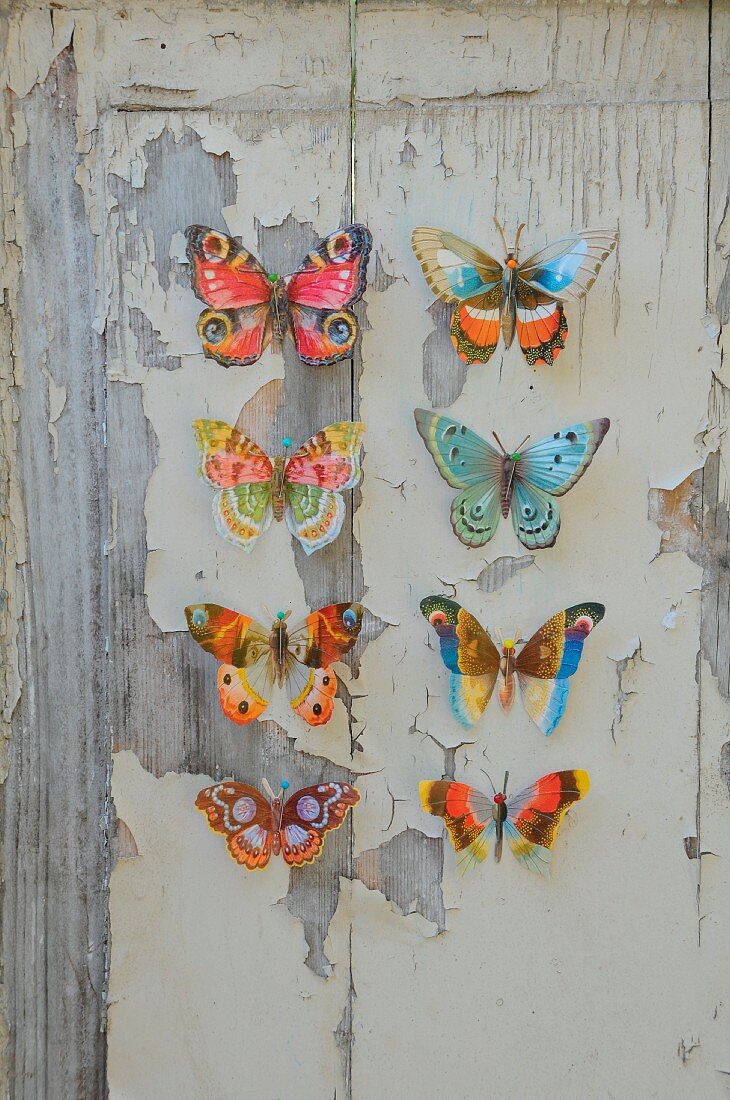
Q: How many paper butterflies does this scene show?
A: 8